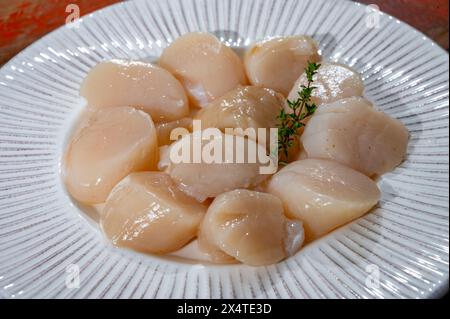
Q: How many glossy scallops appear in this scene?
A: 11